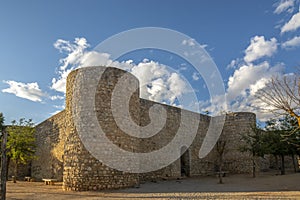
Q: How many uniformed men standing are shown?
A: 0